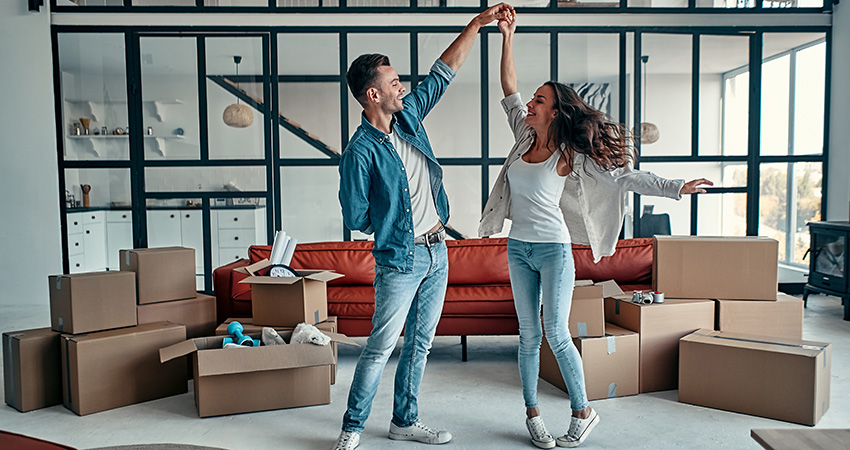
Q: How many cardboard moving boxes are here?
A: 14